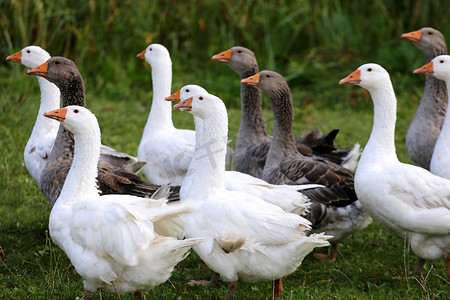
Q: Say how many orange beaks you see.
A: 11